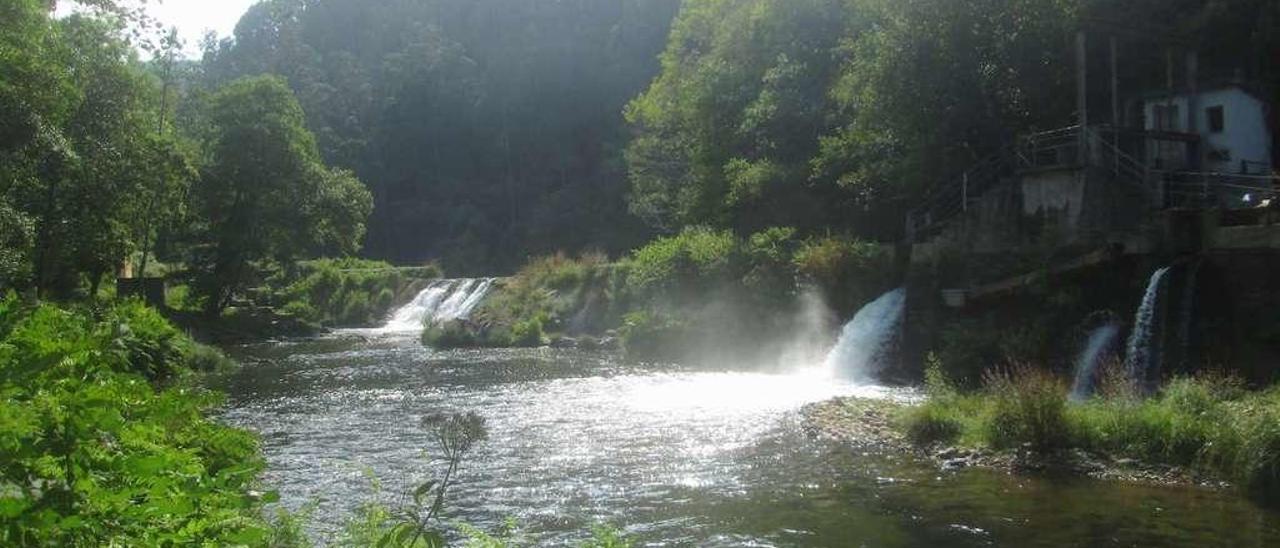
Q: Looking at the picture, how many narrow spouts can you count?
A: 2